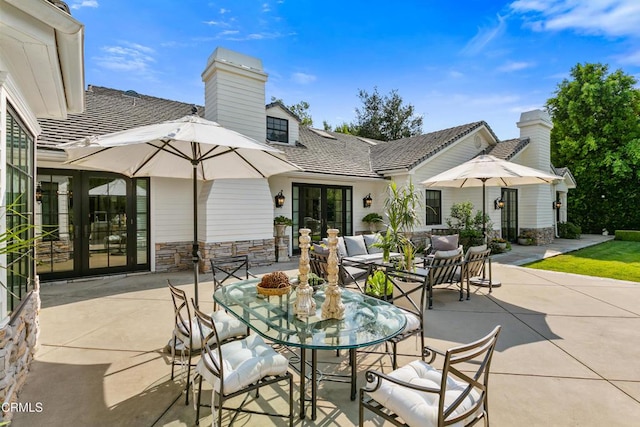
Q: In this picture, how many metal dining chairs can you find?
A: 6